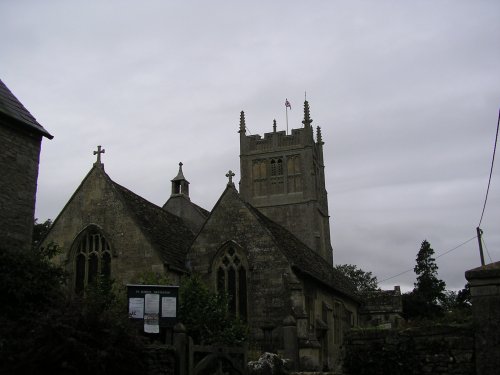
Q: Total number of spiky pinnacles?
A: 4